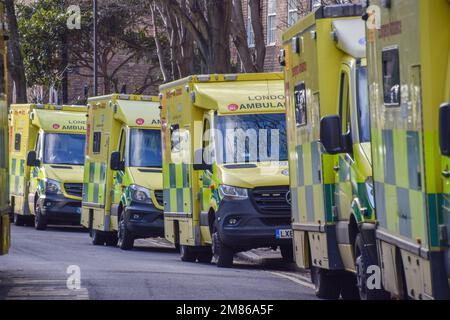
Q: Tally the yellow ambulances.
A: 5